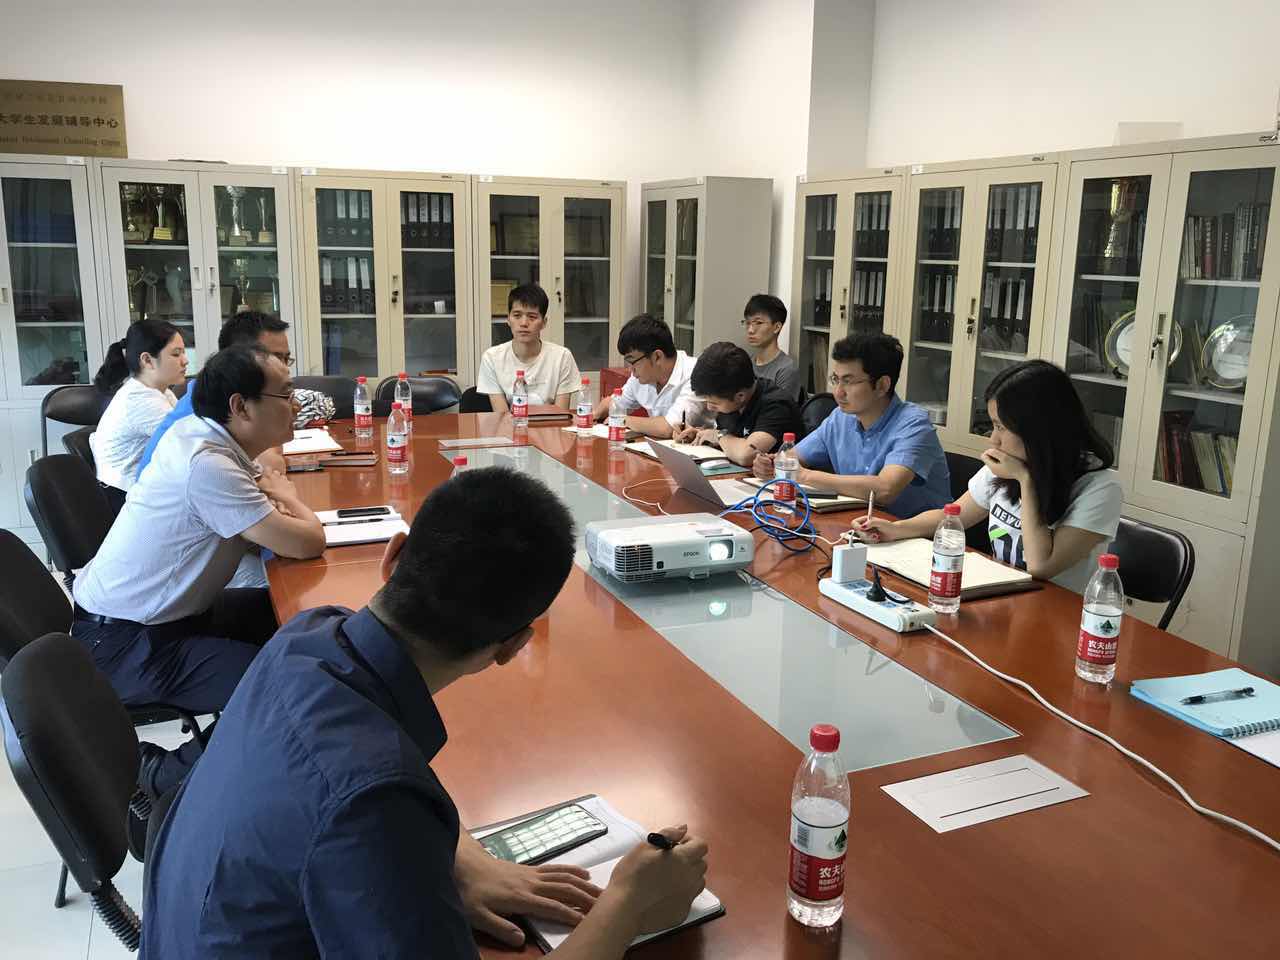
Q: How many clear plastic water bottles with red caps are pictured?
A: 11